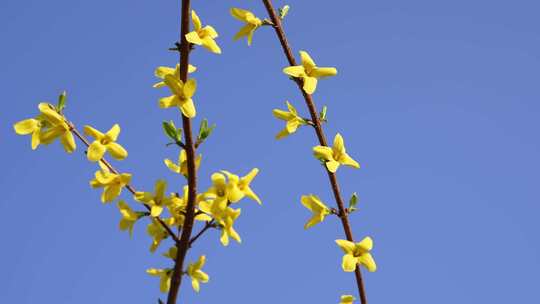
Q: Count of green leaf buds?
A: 6